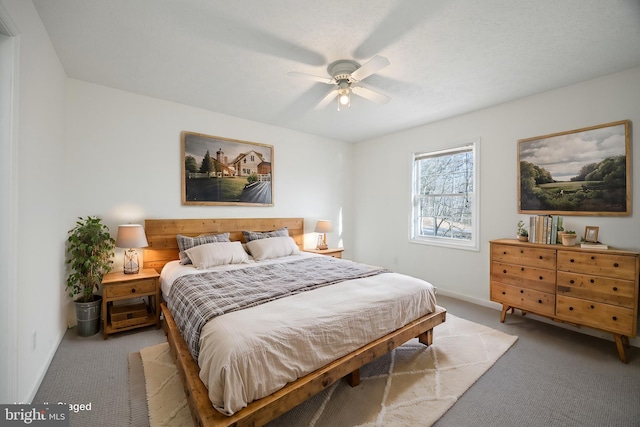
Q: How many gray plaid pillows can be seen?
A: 2